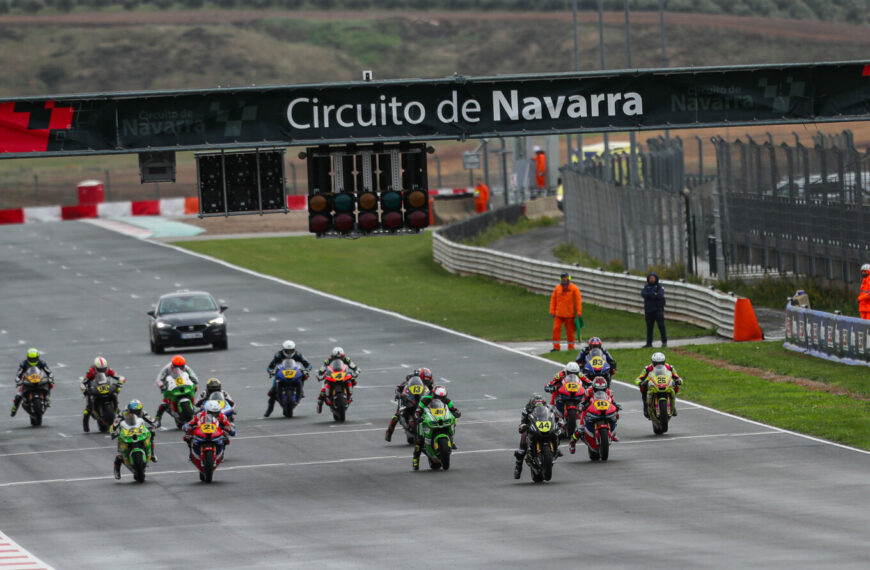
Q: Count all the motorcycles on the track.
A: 15